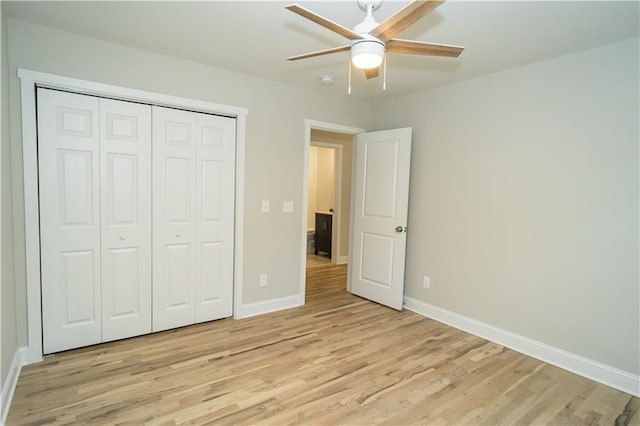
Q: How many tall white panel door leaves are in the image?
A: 5